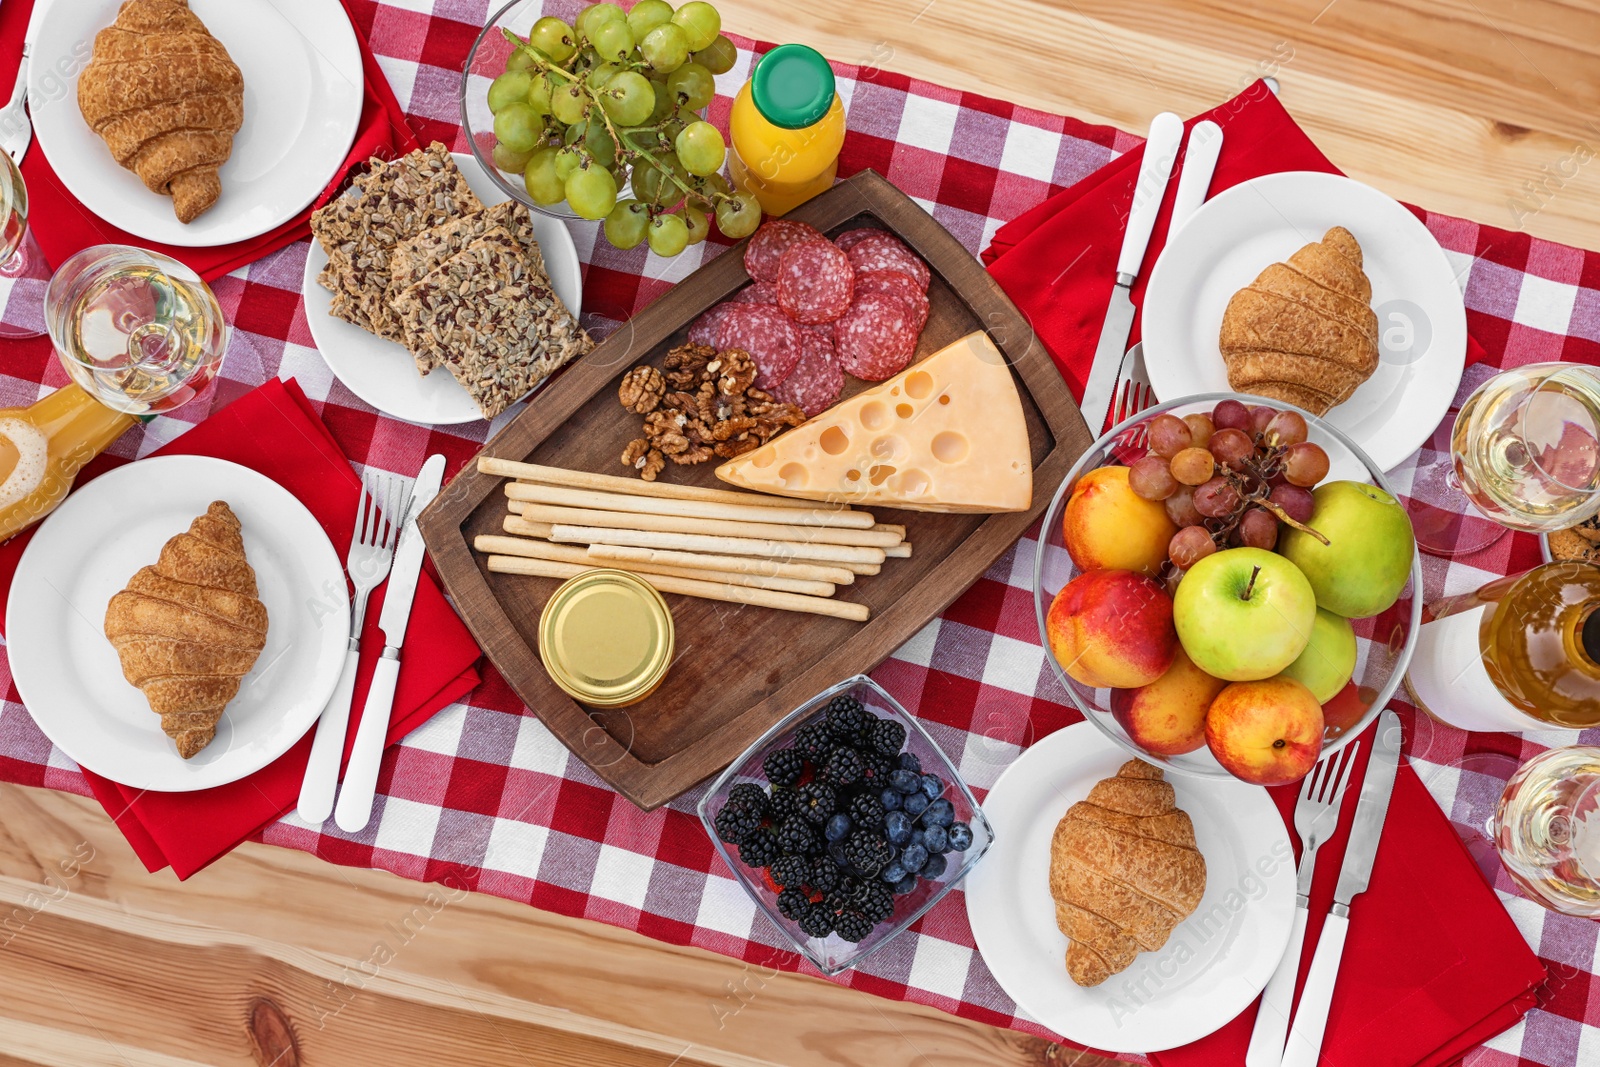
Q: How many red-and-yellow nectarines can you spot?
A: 4